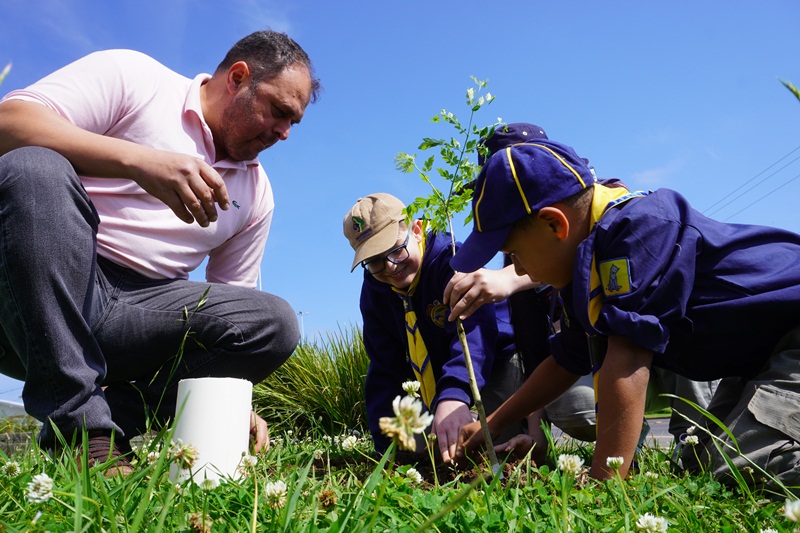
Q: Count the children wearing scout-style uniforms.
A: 3